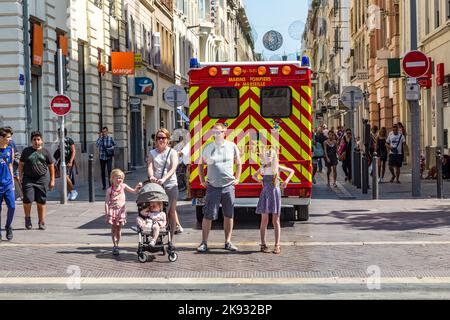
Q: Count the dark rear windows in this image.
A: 2